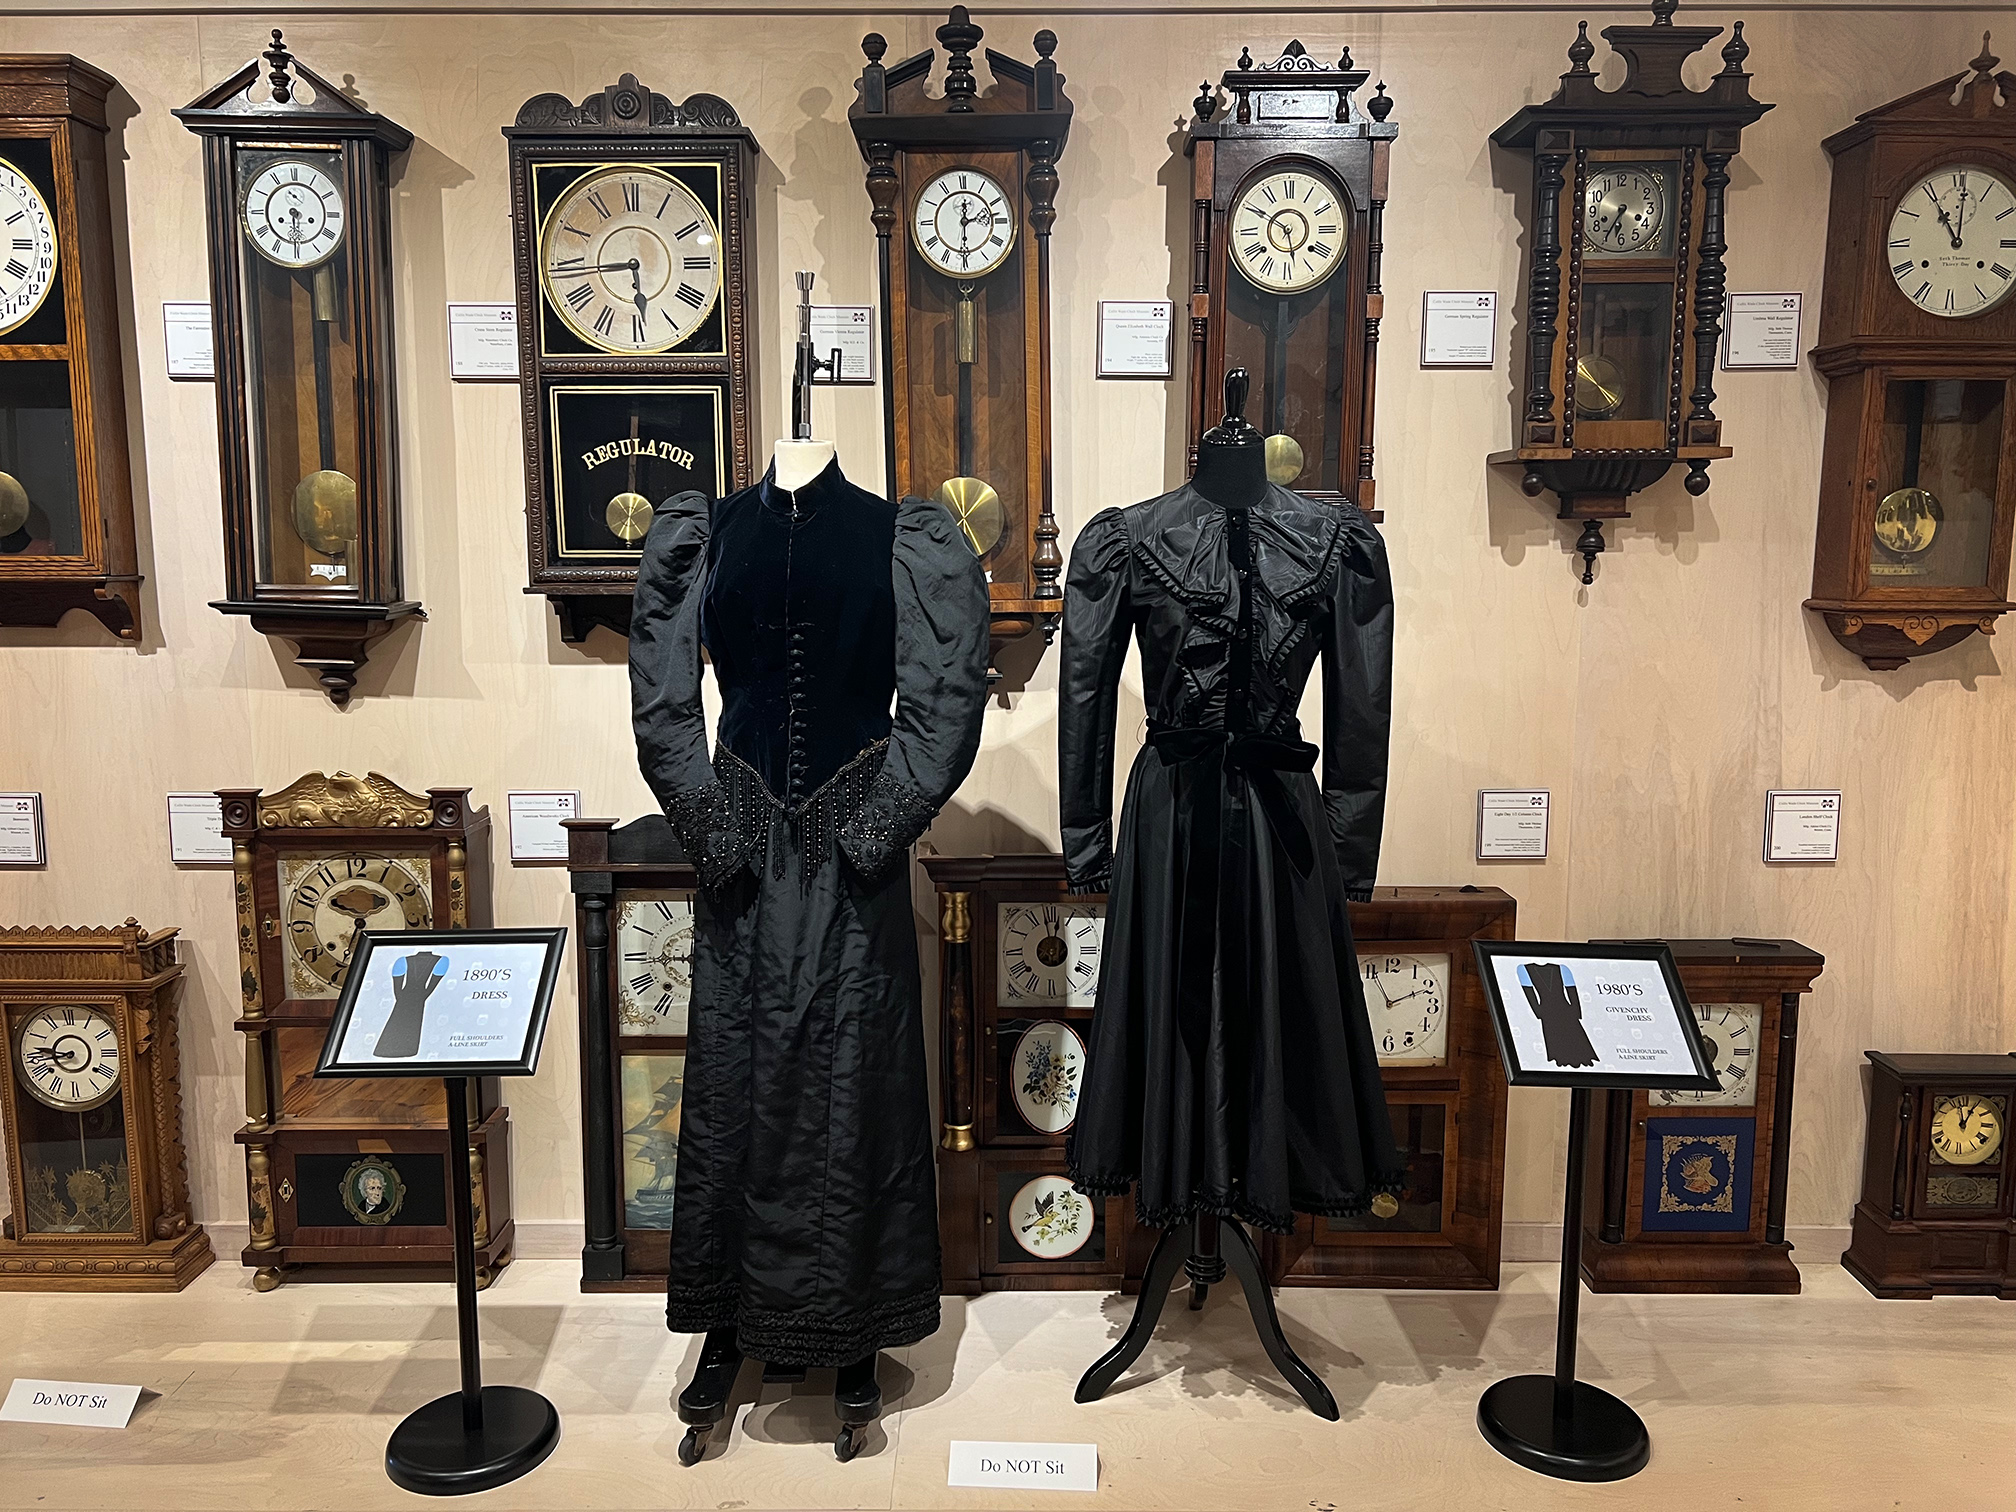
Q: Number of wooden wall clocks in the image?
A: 7